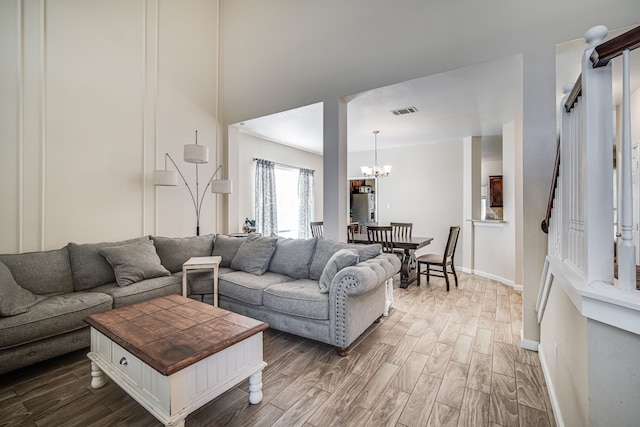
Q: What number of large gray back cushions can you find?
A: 6